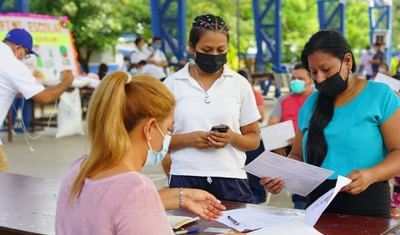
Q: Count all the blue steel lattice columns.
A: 5